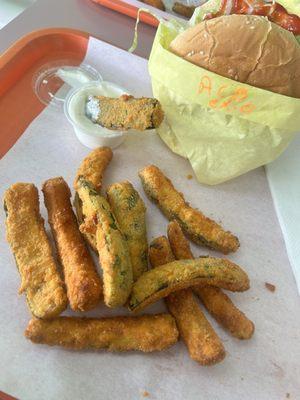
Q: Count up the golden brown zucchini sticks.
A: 11